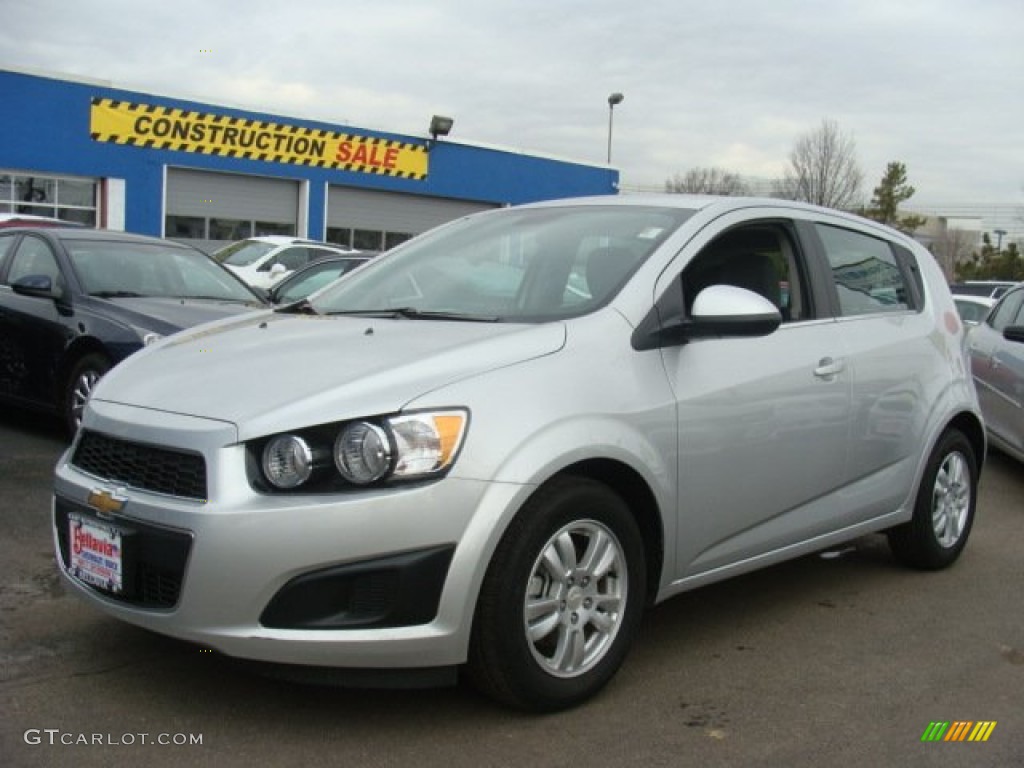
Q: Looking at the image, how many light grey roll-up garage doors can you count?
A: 2